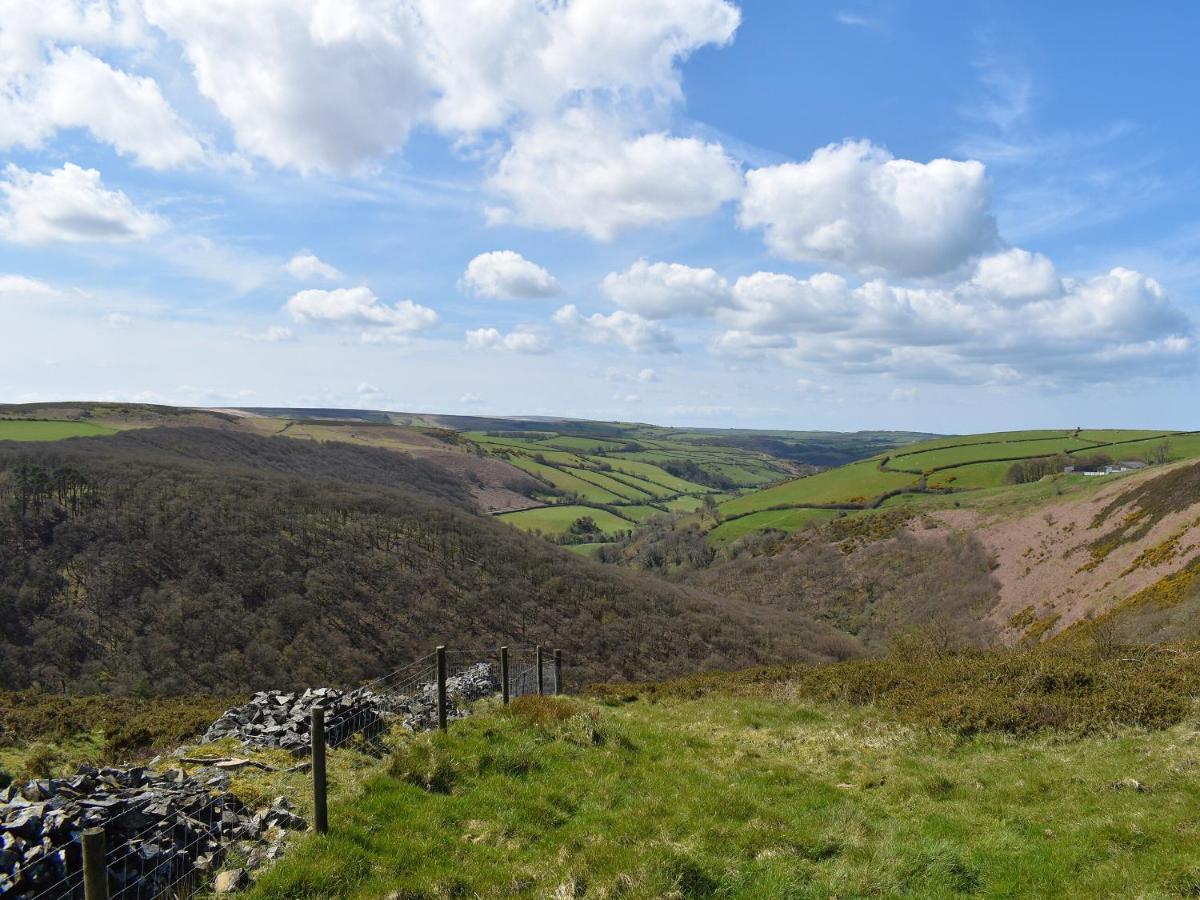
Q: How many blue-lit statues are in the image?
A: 0